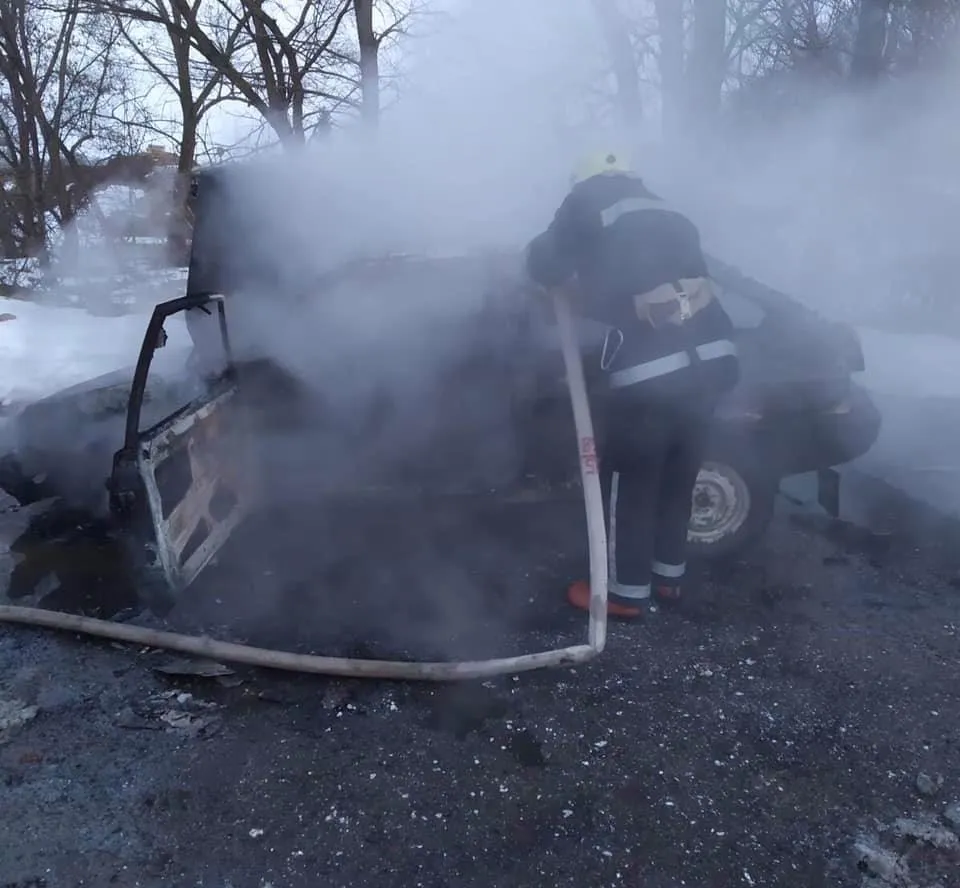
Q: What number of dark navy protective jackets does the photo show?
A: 1